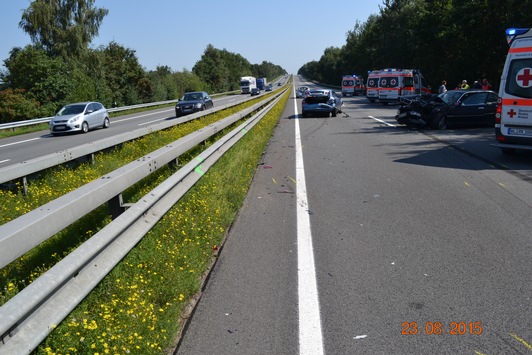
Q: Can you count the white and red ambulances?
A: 4